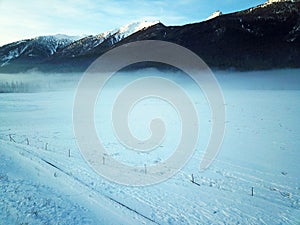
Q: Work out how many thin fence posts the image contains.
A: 8